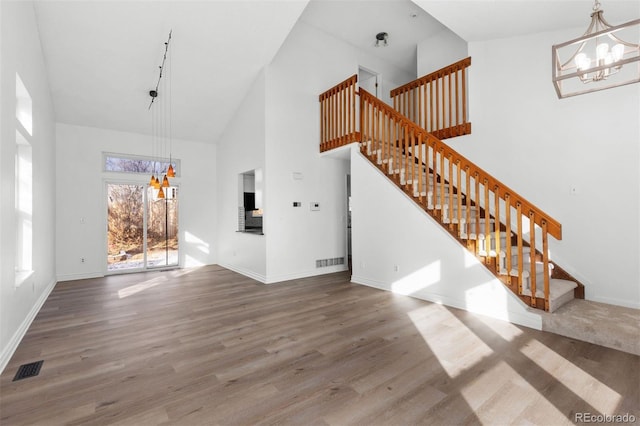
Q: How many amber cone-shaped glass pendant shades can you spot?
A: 5